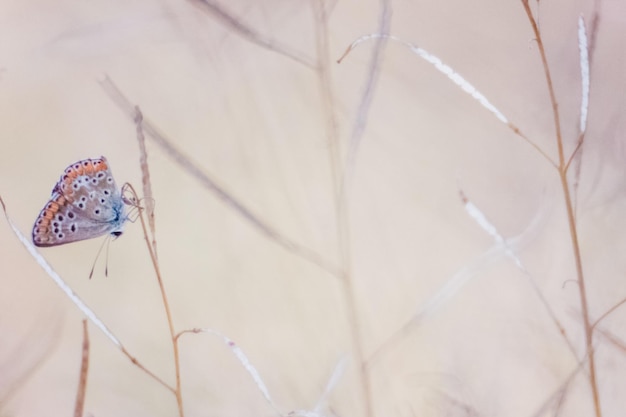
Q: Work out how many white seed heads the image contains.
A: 5